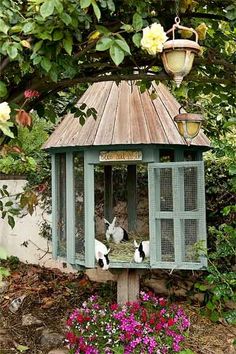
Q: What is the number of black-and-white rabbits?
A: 3